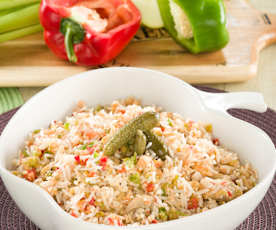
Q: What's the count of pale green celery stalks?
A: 3